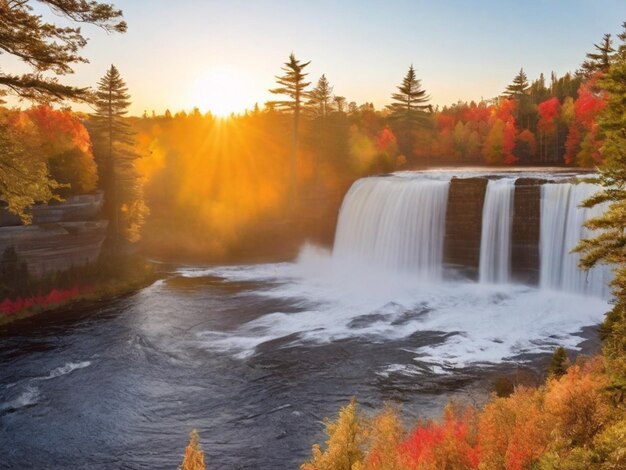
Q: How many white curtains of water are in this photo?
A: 3